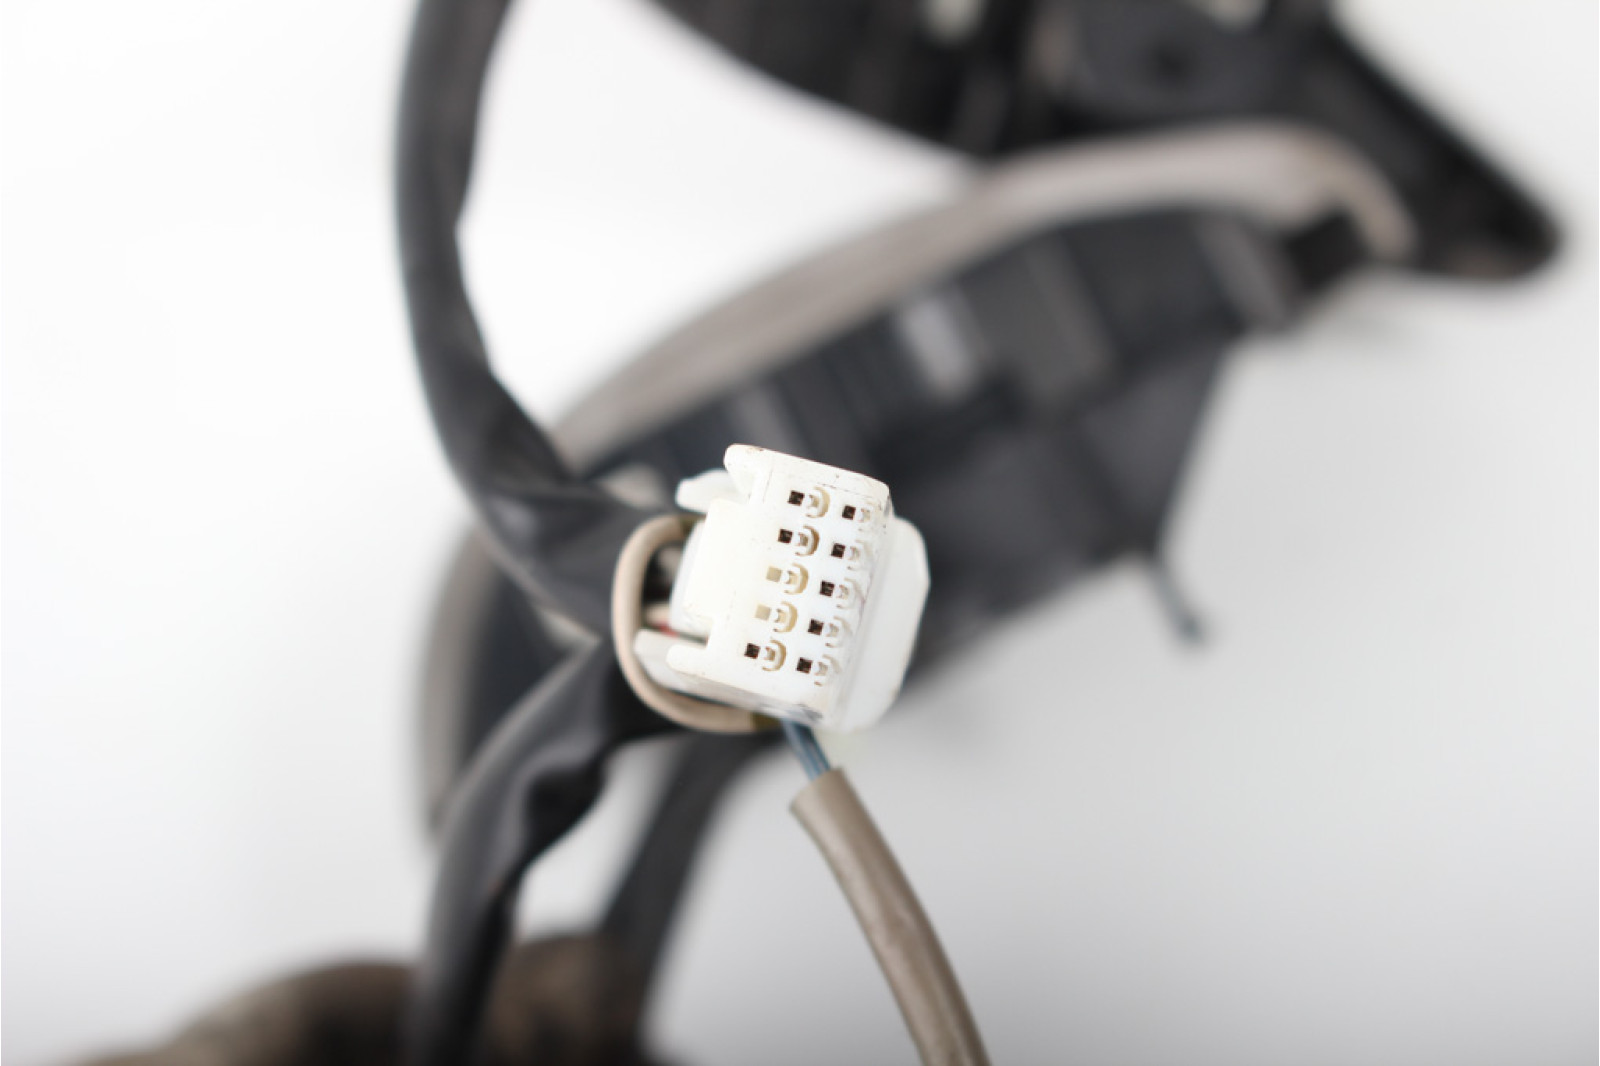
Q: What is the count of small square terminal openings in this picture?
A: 10